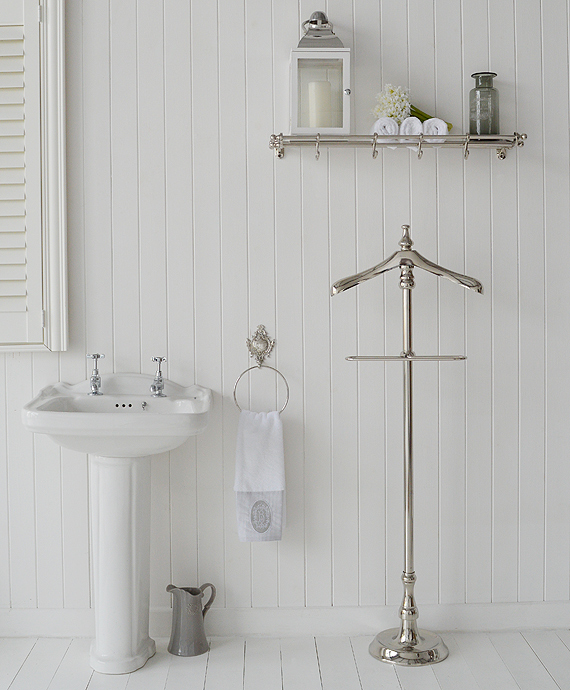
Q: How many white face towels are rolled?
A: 3